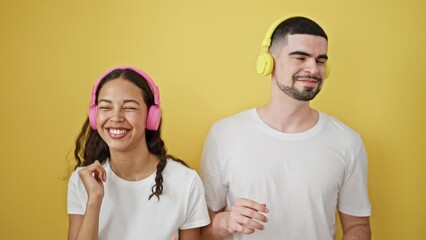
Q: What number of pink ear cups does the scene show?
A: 2